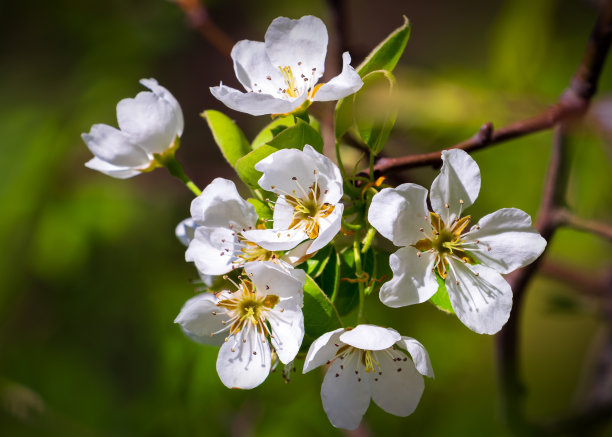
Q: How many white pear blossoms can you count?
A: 7